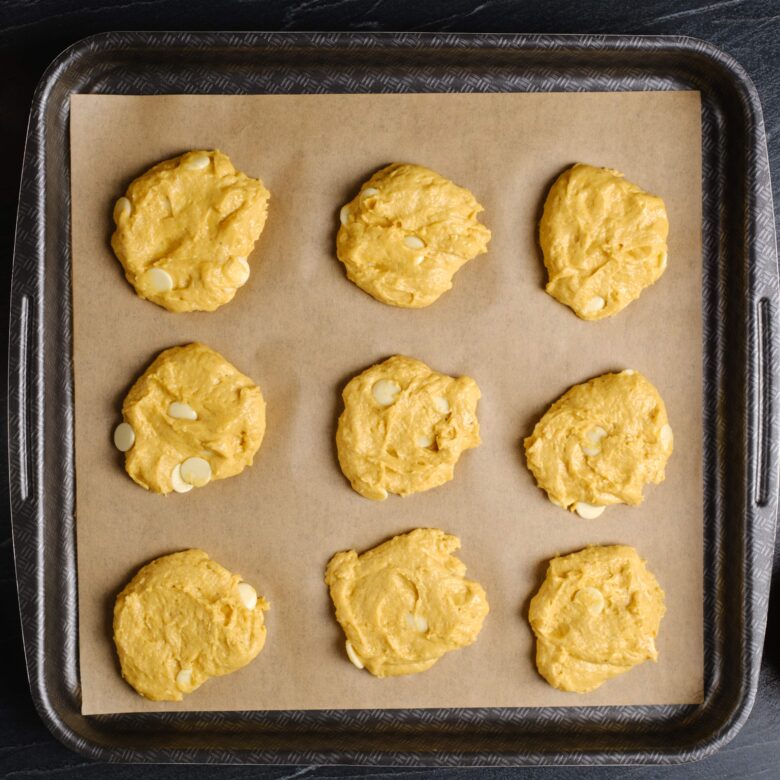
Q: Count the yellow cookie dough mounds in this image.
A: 9